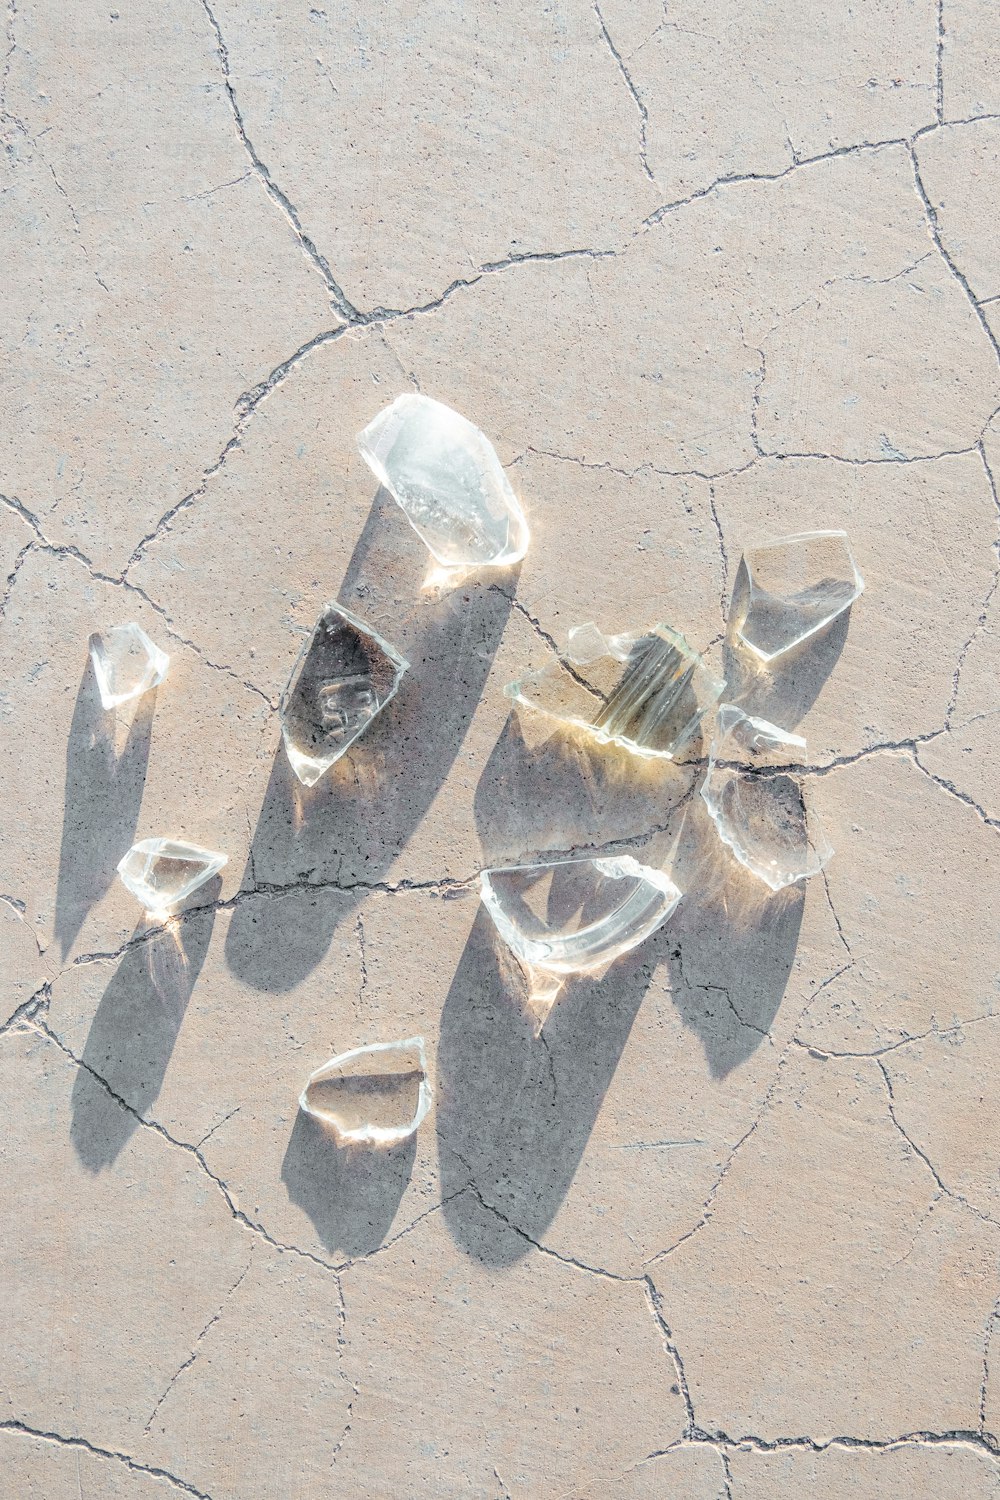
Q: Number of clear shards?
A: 9